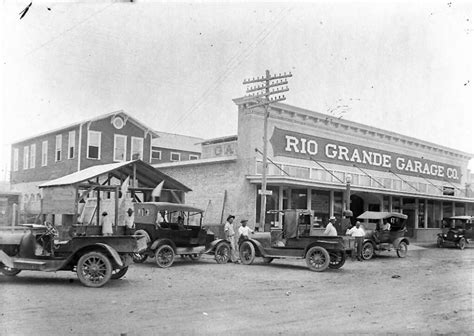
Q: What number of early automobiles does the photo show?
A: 5